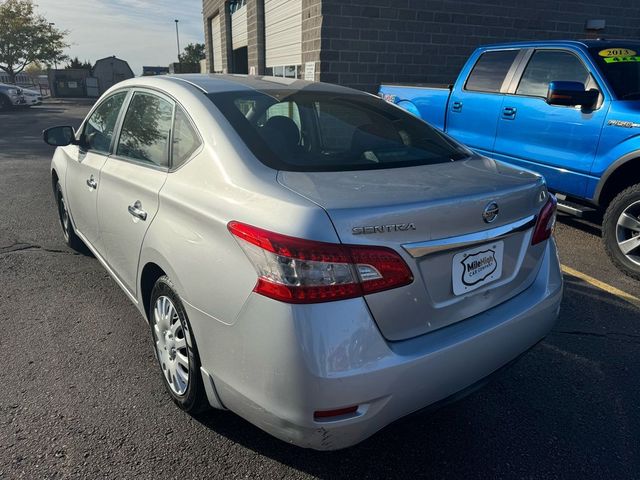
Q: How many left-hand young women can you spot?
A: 0